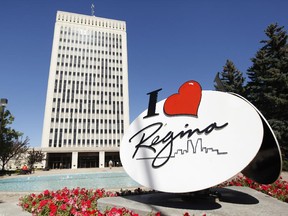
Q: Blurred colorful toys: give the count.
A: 0